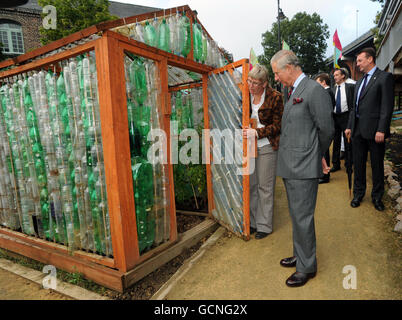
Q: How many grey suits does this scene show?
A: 1